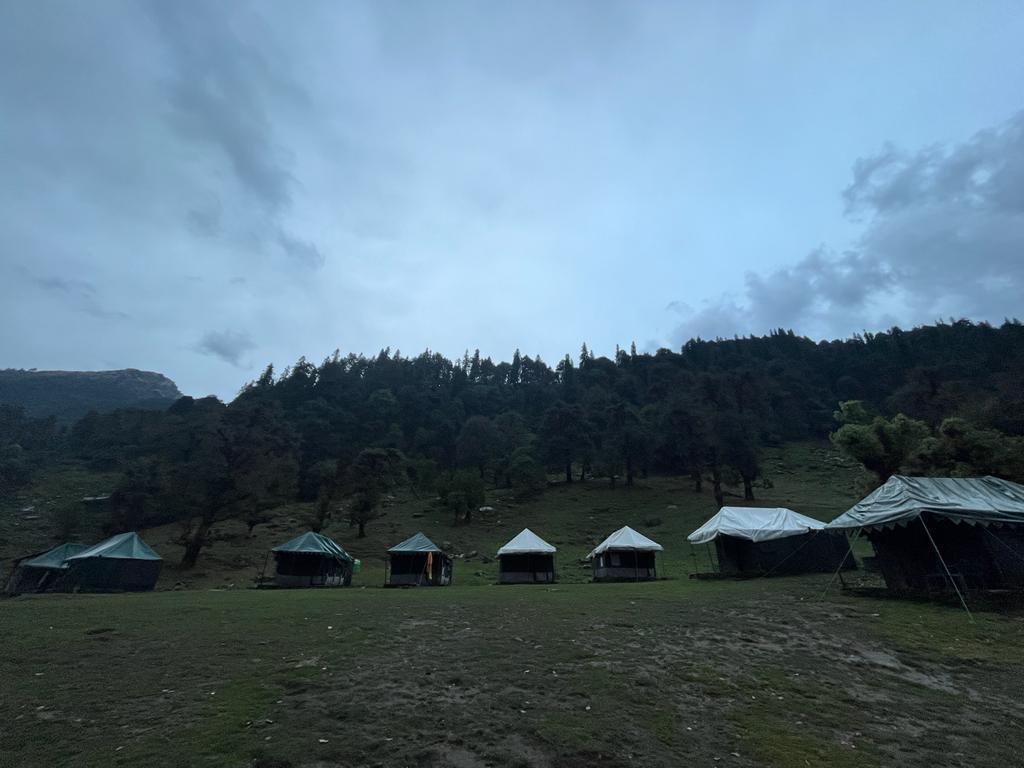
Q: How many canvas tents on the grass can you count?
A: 8